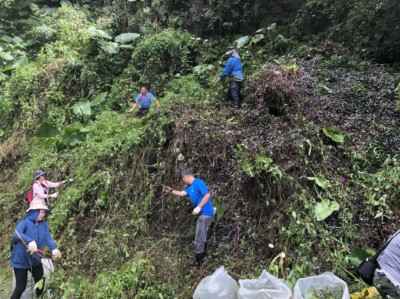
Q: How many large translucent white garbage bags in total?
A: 3